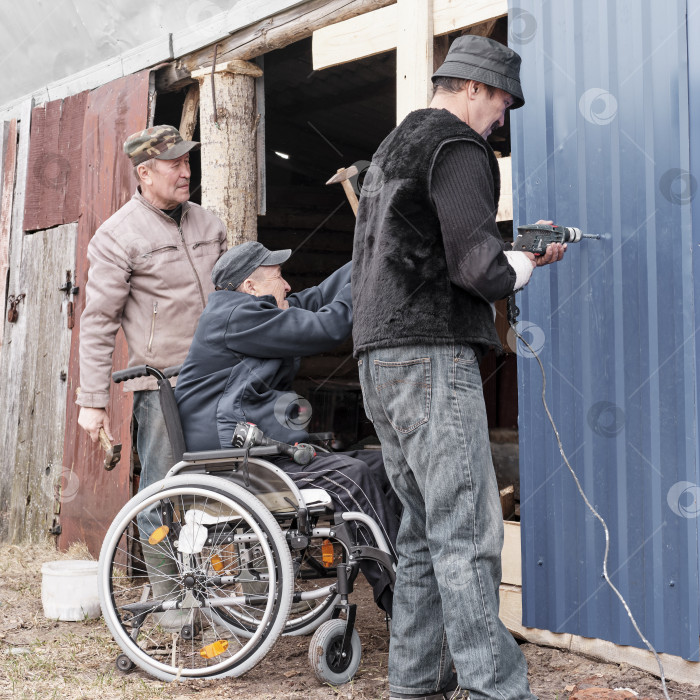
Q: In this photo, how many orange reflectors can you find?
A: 4